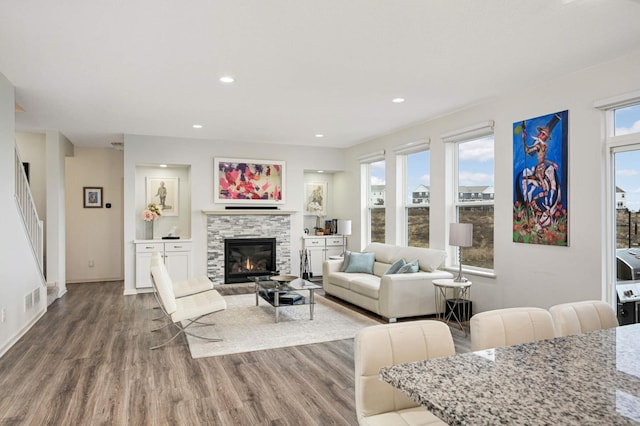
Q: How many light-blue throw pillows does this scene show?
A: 4